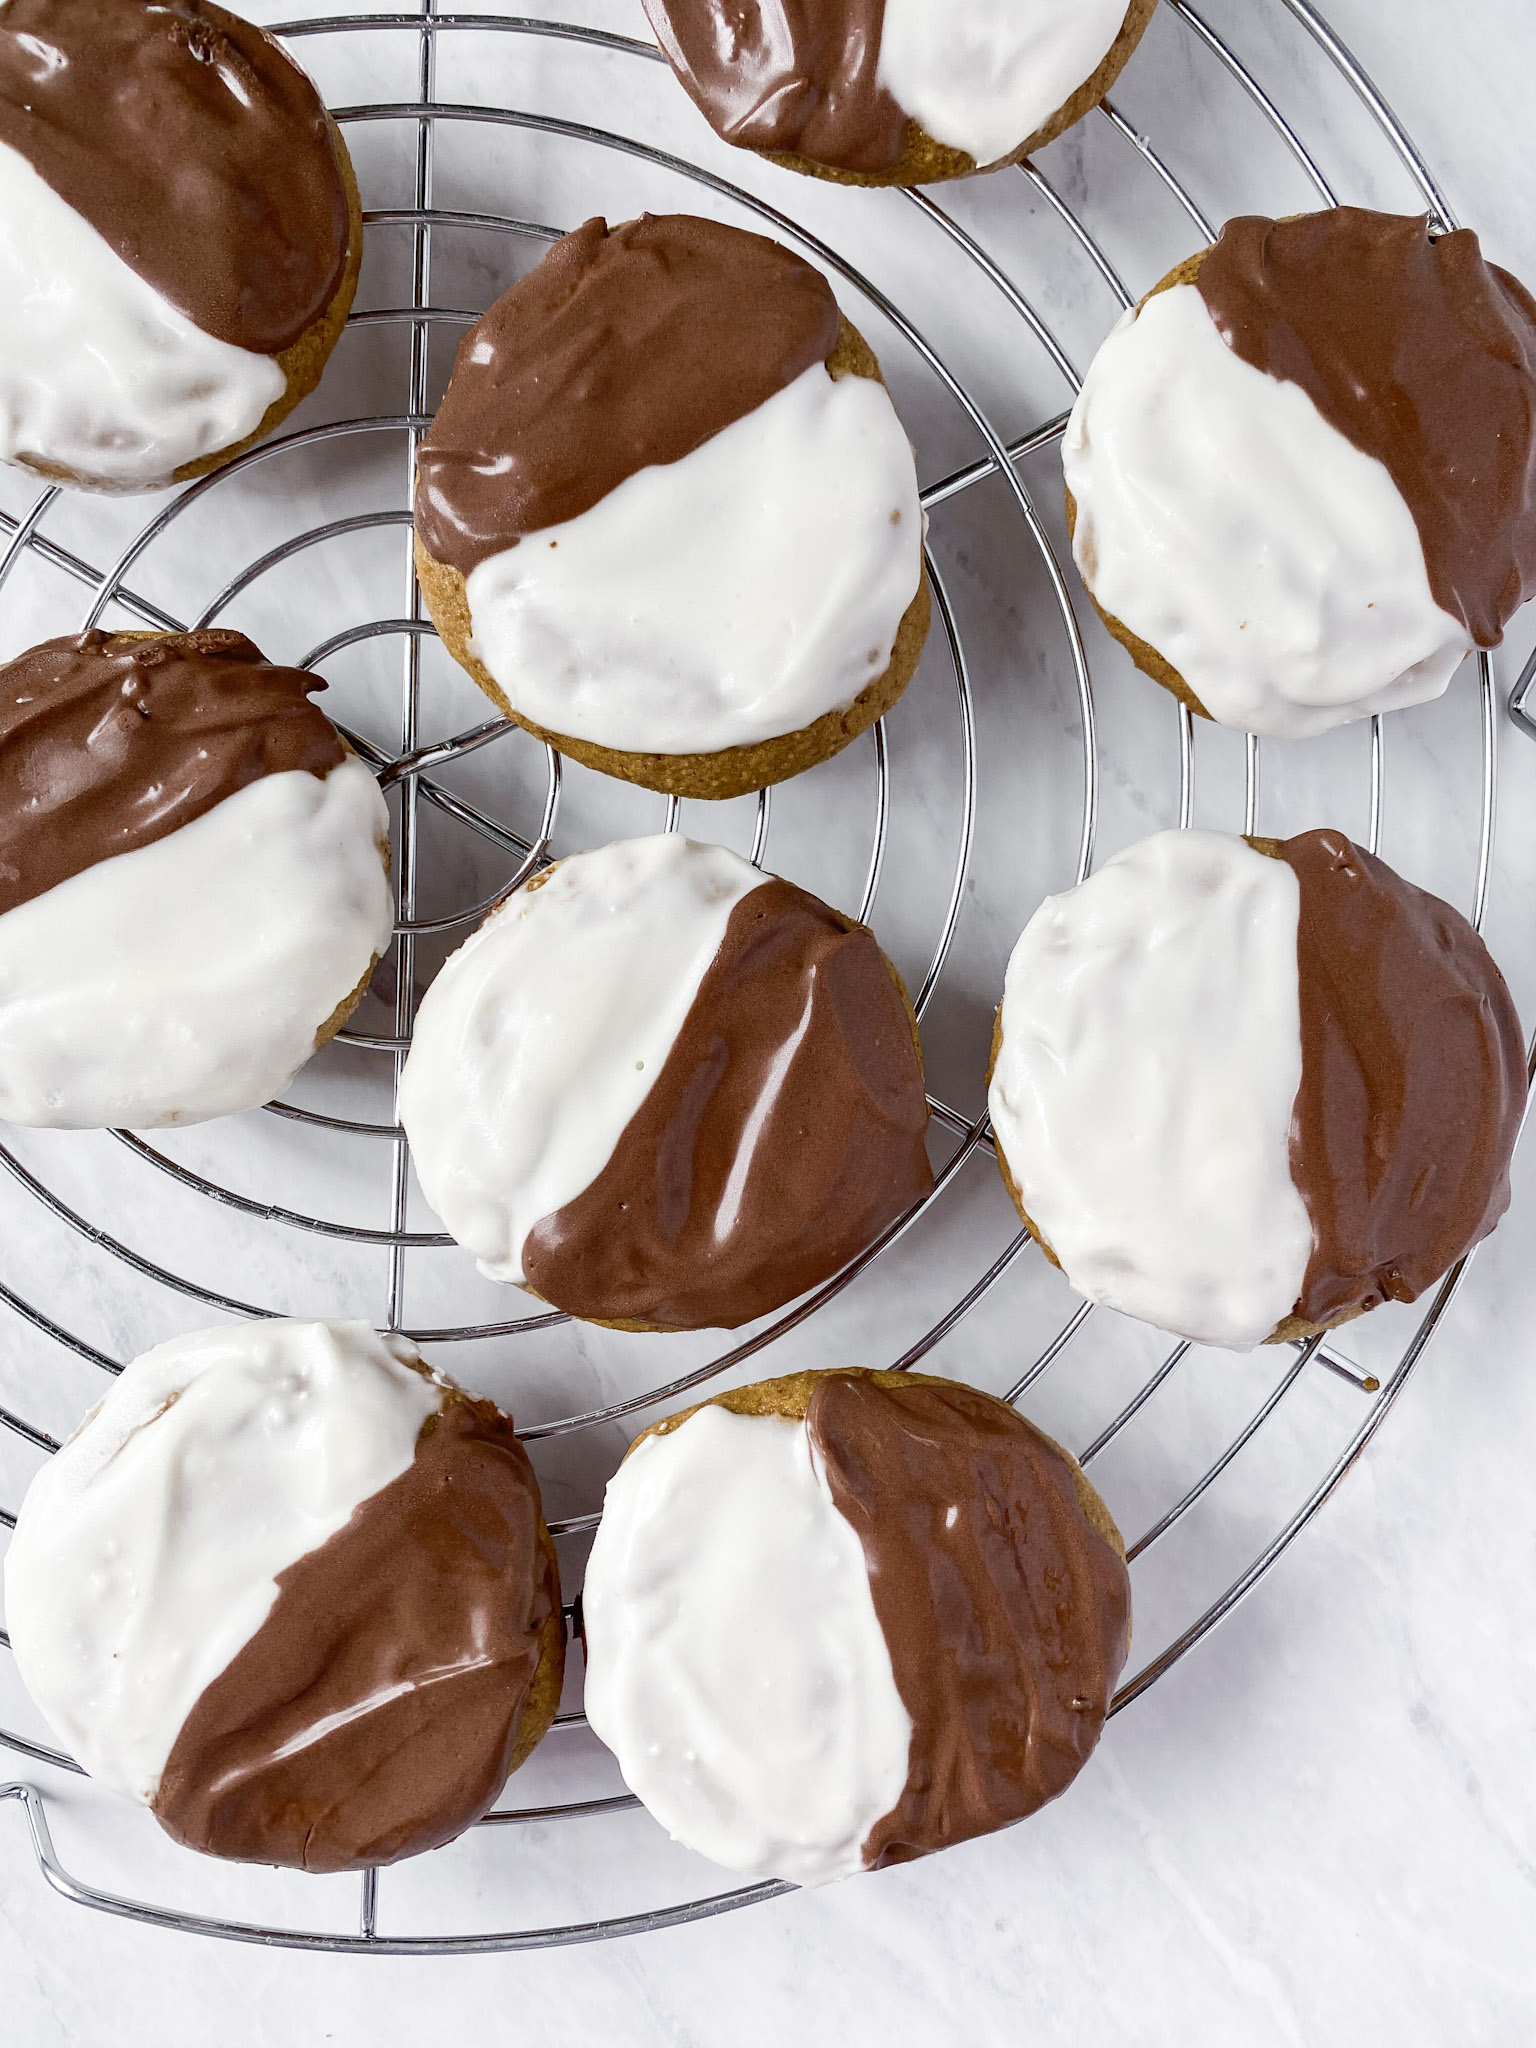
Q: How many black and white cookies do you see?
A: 9